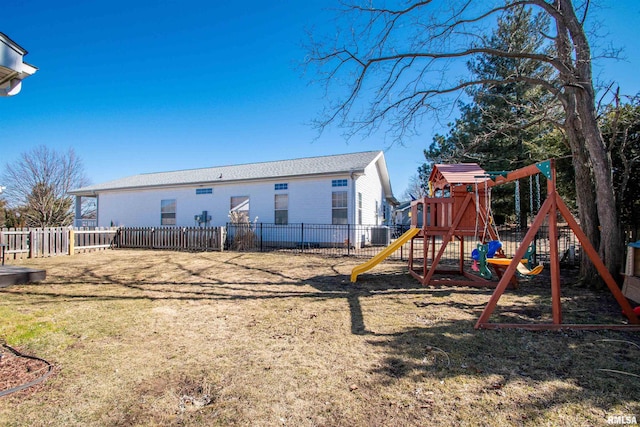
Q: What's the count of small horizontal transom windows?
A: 3